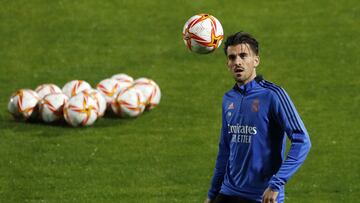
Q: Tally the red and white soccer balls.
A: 11